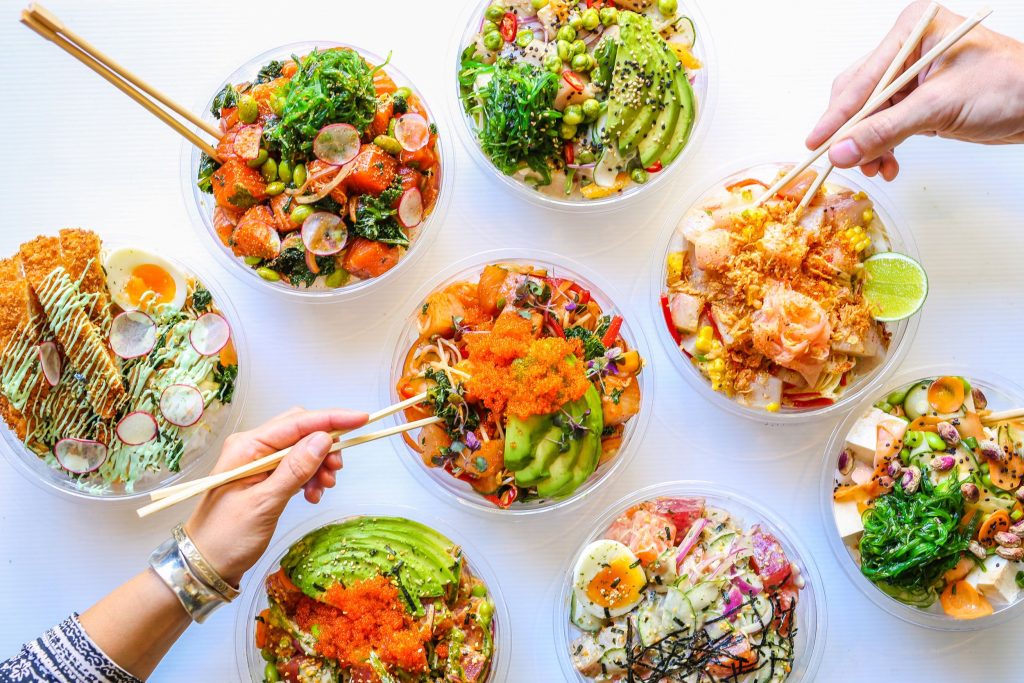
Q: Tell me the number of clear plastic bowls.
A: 8